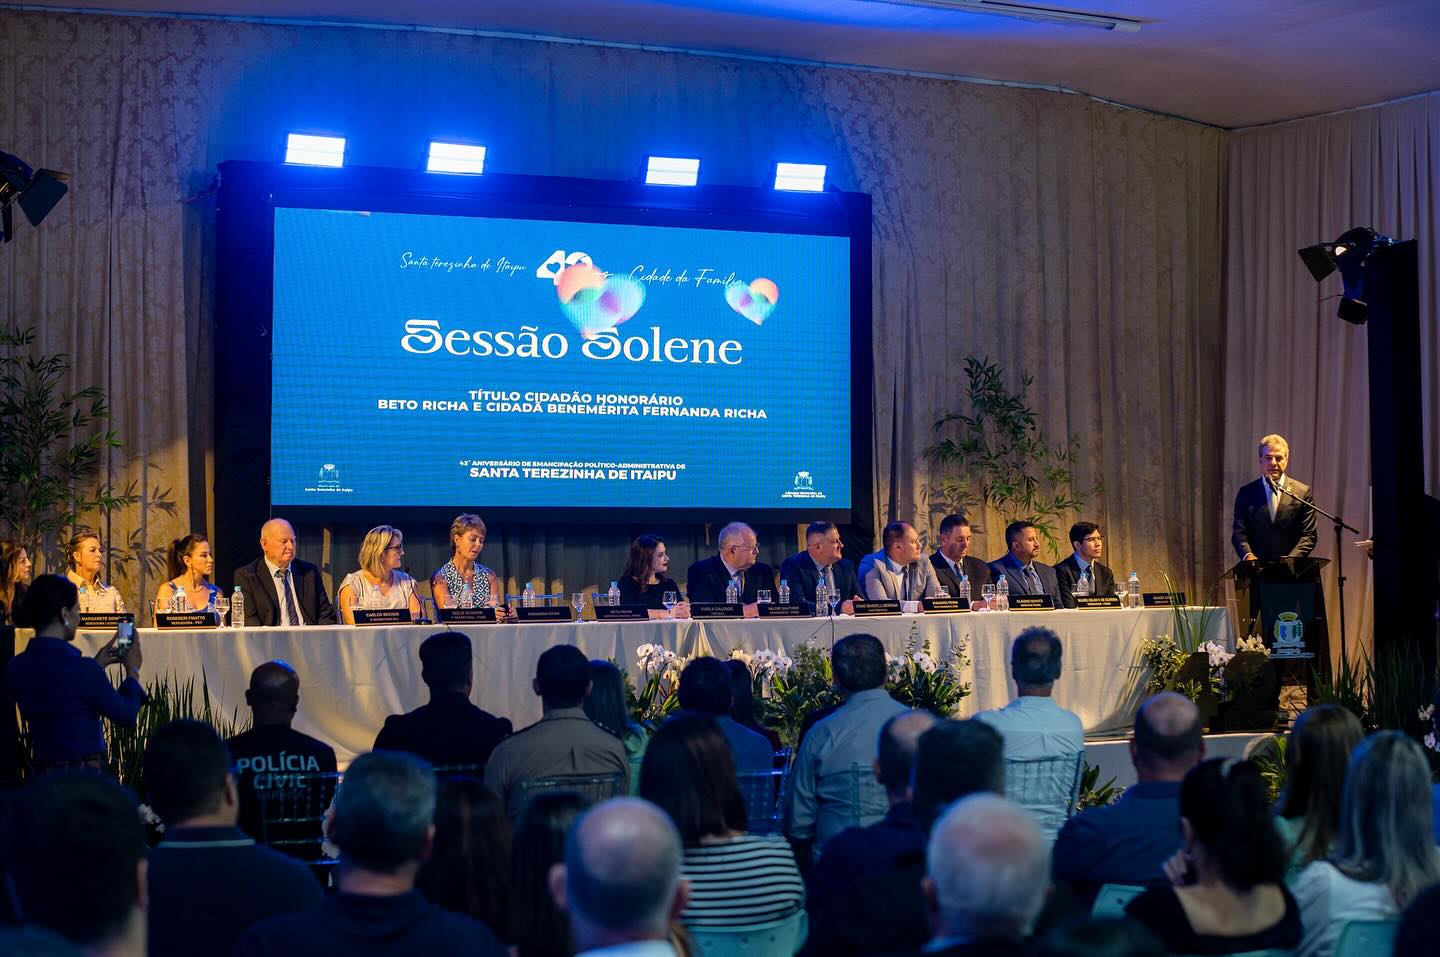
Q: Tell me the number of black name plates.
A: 13